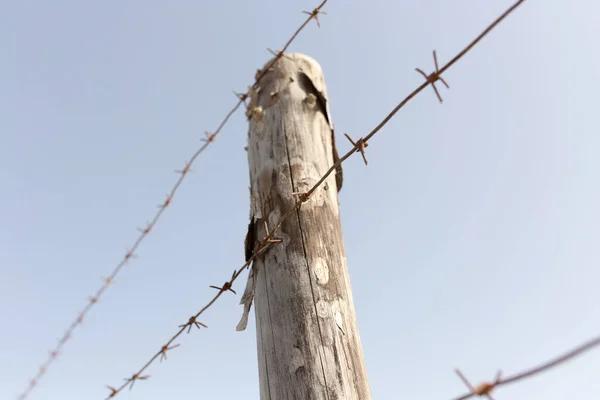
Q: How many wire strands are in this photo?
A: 3